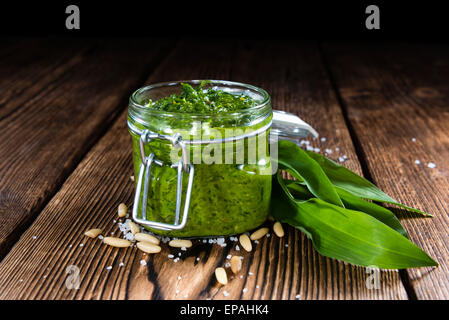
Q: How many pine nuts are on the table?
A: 12